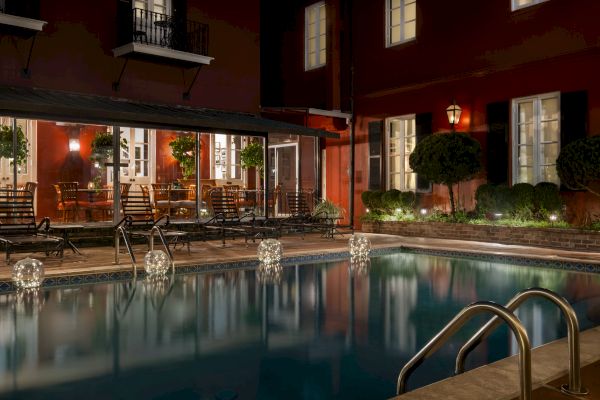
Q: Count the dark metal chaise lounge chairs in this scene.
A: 4